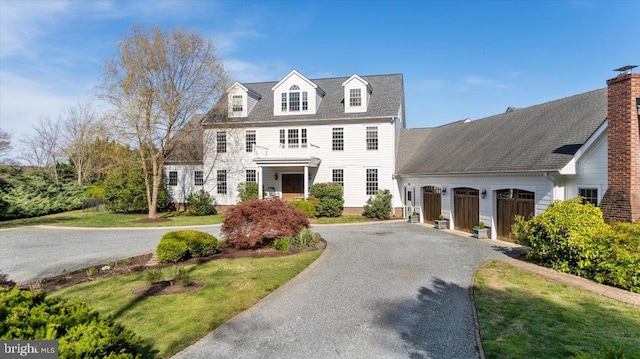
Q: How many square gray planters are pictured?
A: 3